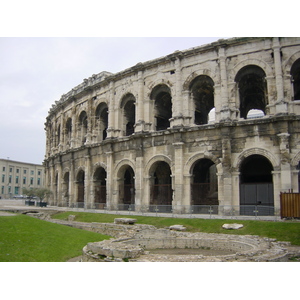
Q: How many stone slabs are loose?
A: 3